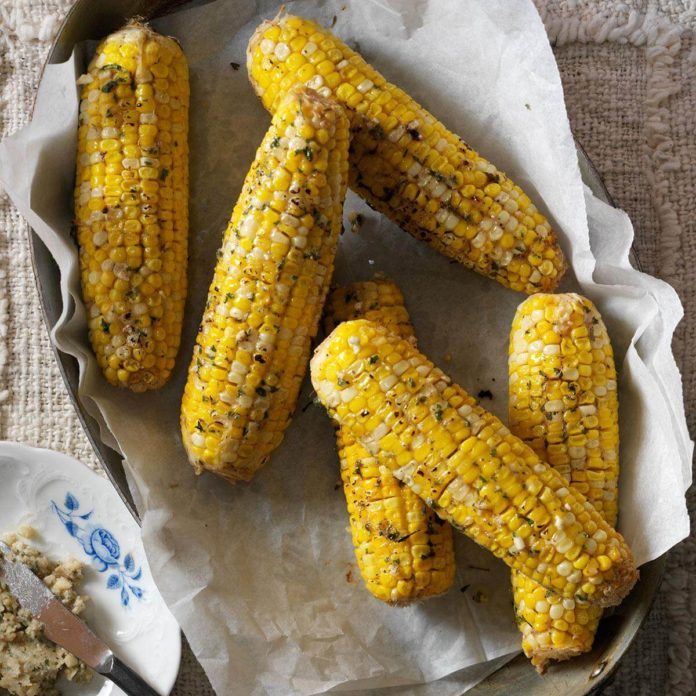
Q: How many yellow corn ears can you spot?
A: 6